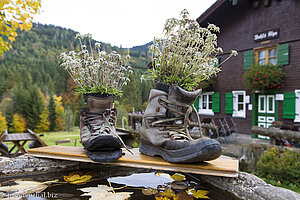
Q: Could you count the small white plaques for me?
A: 3